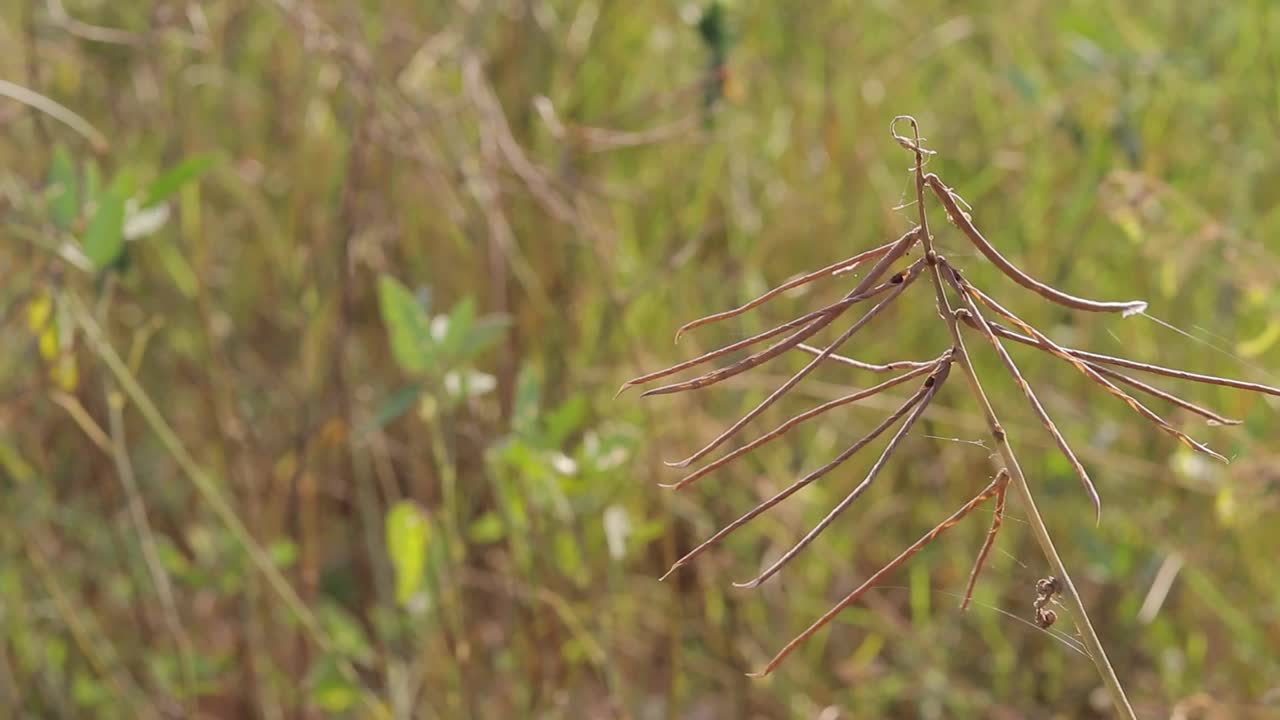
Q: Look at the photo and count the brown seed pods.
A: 15